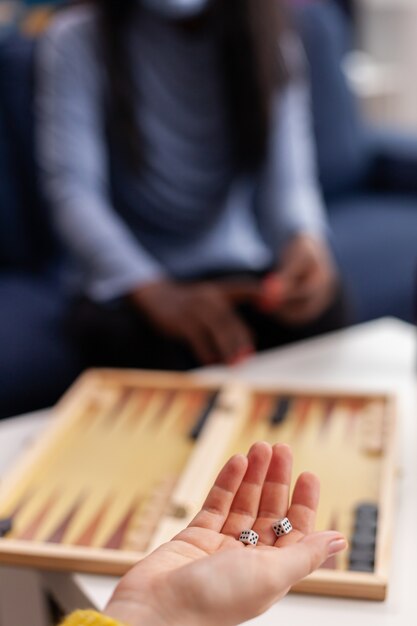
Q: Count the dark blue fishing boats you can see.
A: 0